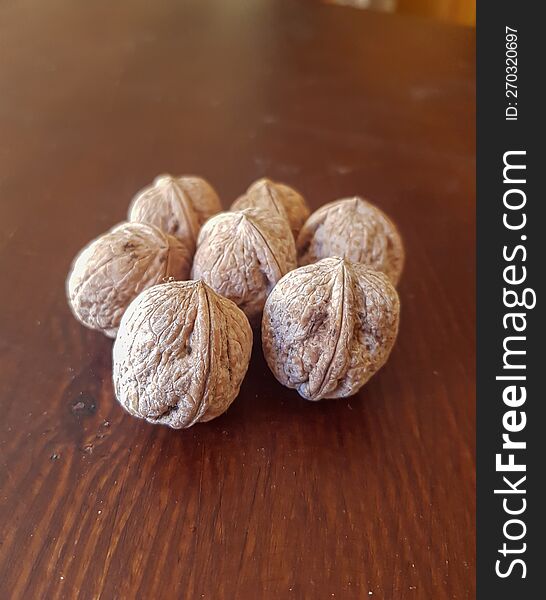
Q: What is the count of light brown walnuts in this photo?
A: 7